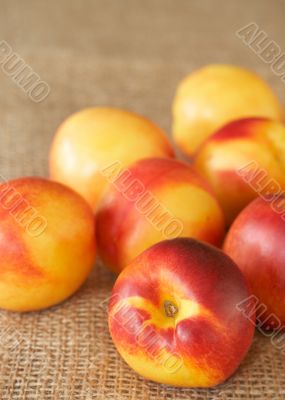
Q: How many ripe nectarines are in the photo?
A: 7